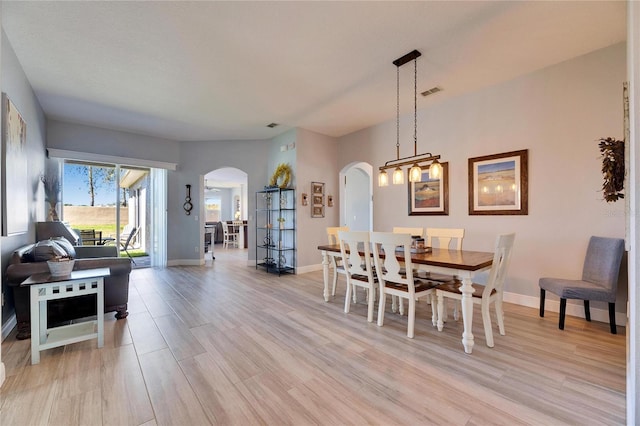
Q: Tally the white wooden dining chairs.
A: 6